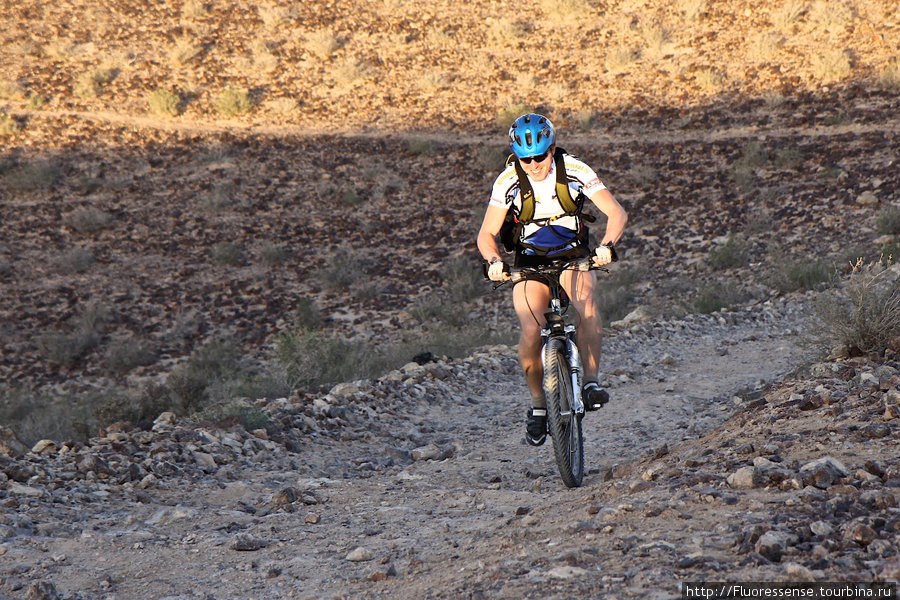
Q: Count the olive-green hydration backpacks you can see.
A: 1